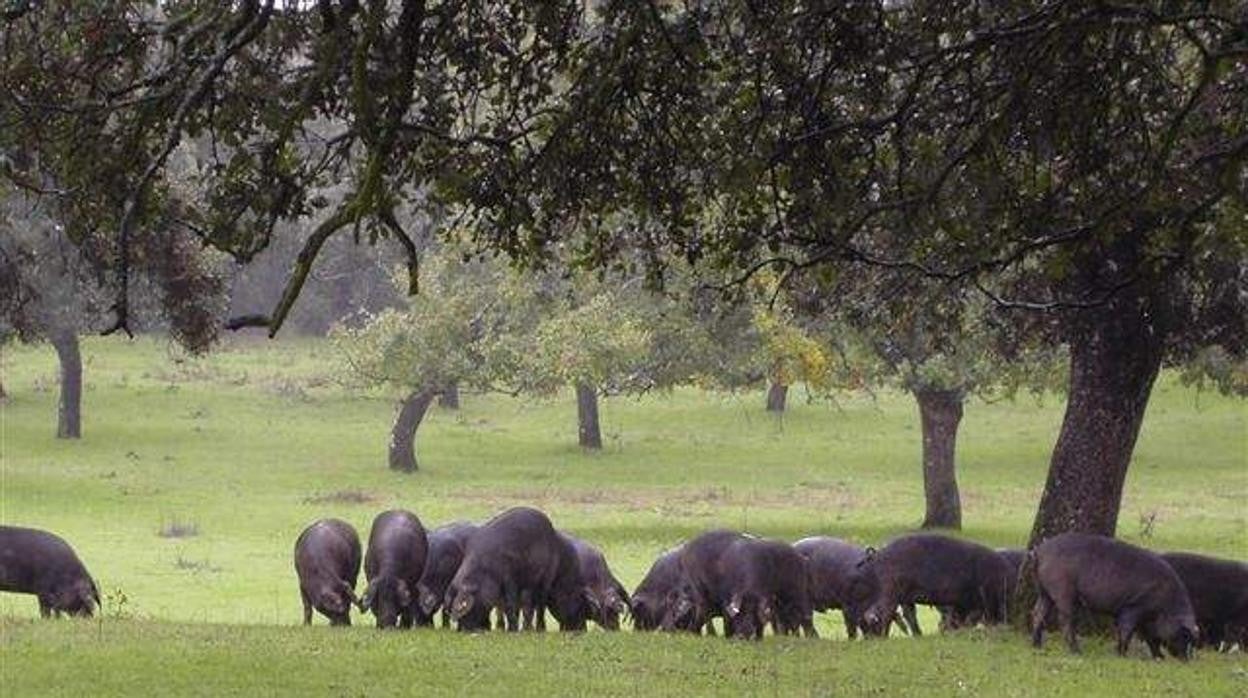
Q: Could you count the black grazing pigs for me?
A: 15